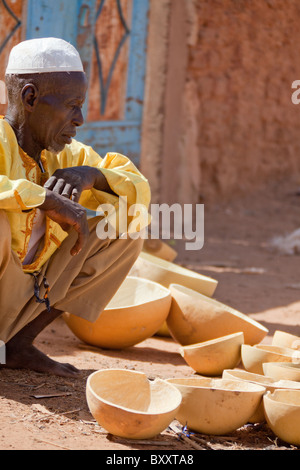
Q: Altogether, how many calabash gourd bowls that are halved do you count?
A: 12